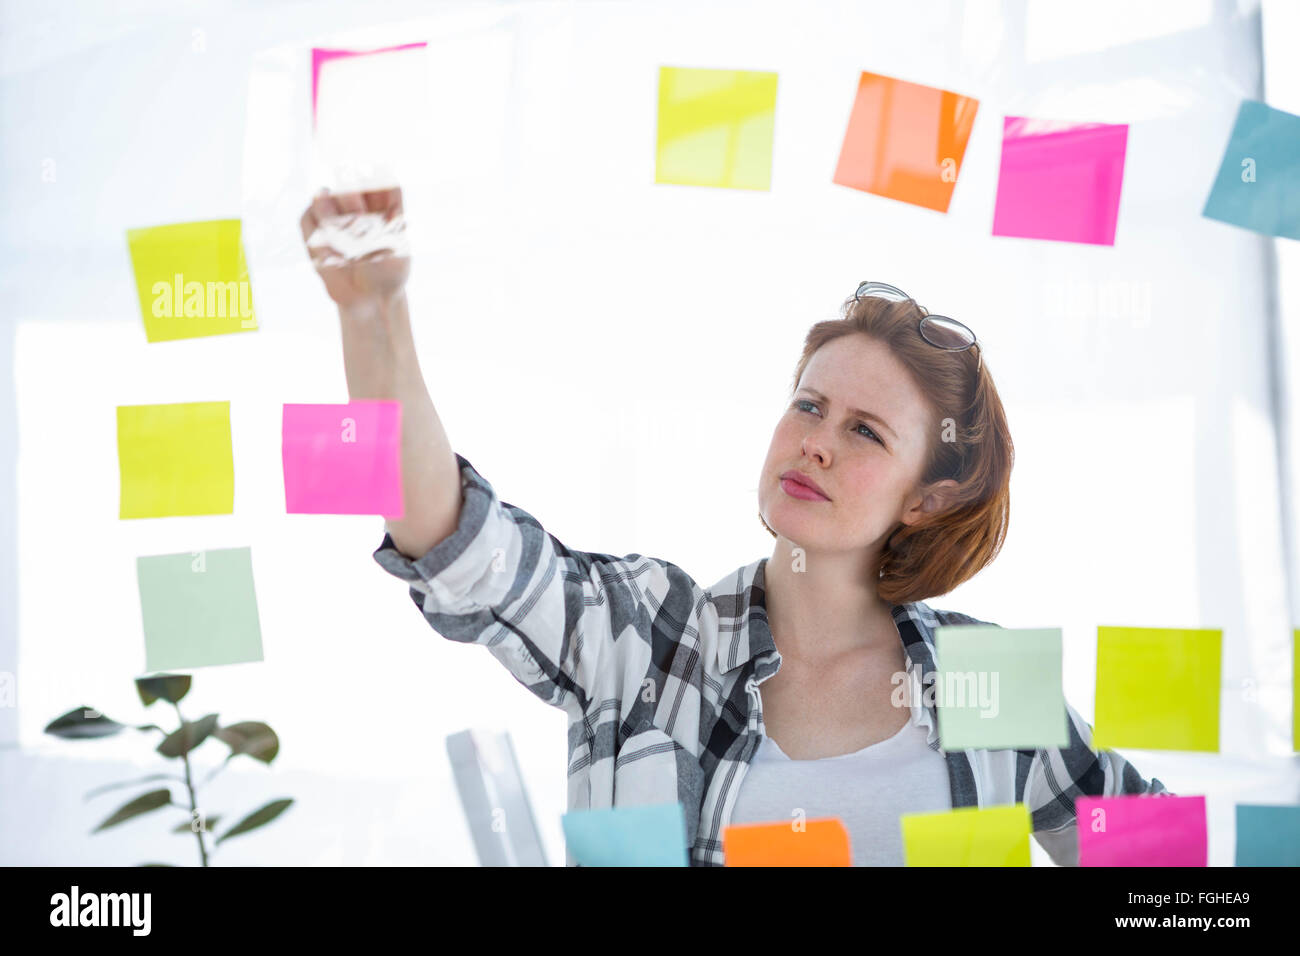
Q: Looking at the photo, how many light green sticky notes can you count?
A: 2